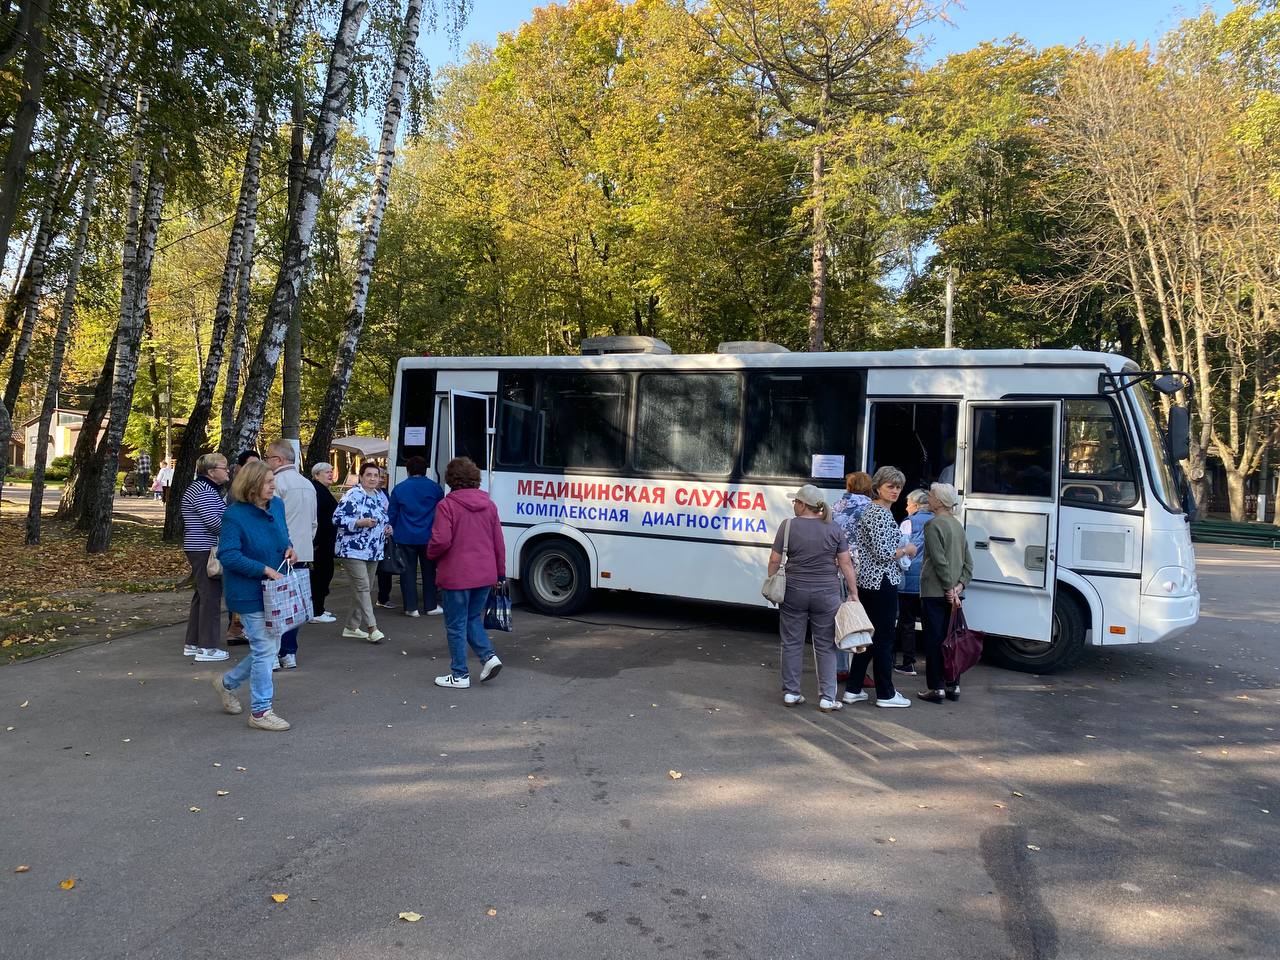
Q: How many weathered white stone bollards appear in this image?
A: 0